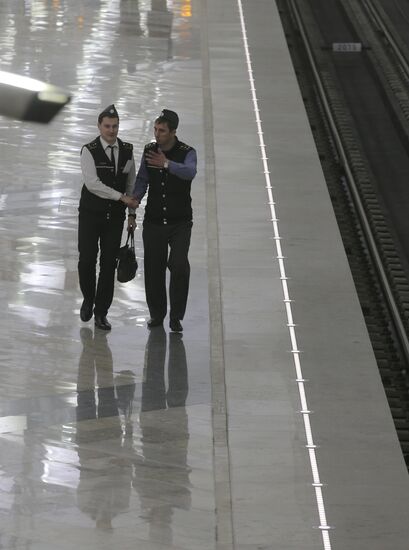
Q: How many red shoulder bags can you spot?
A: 0